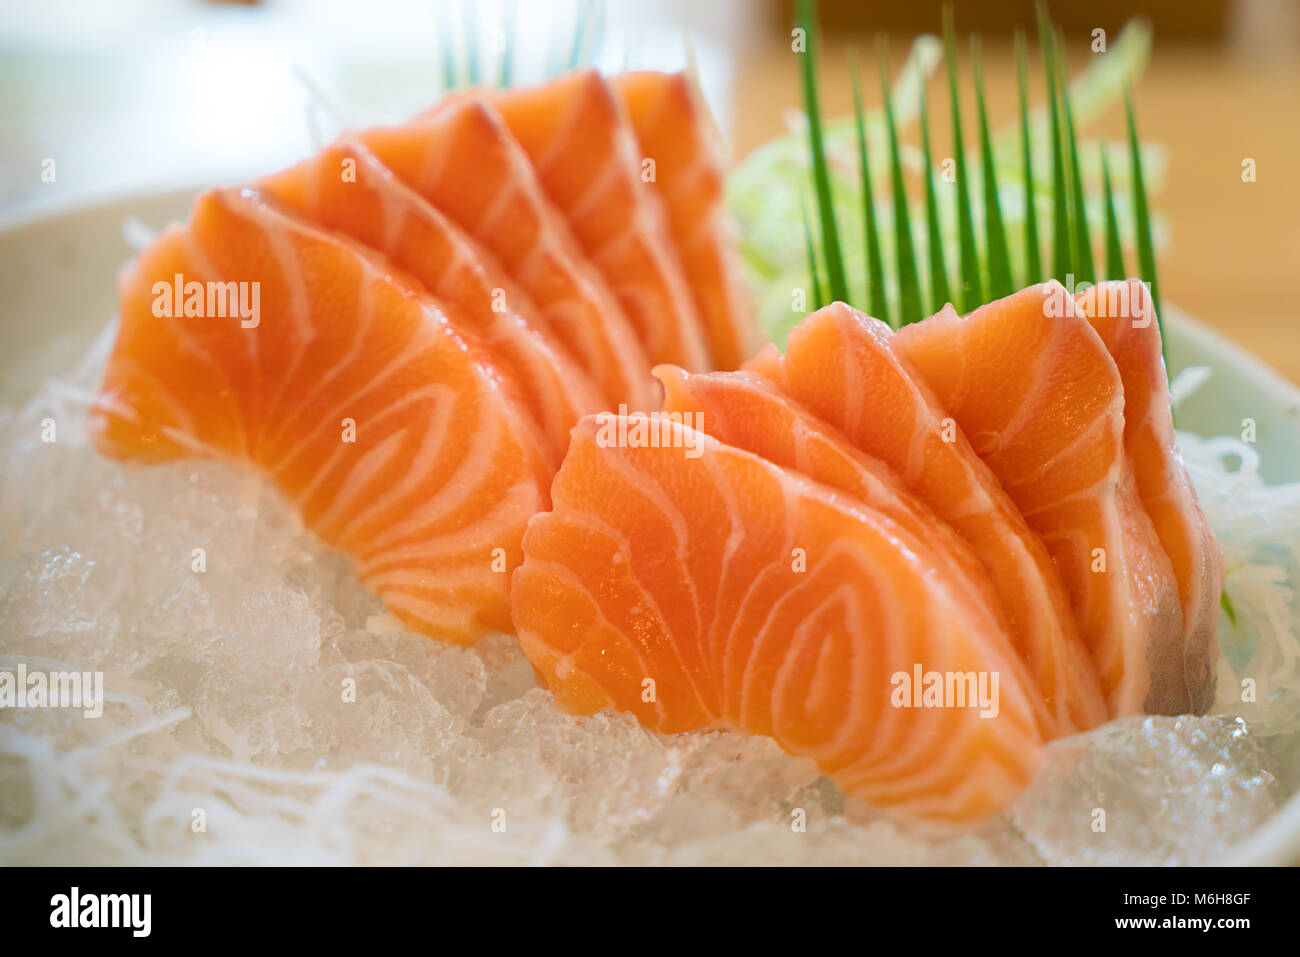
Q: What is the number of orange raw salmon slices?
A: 10